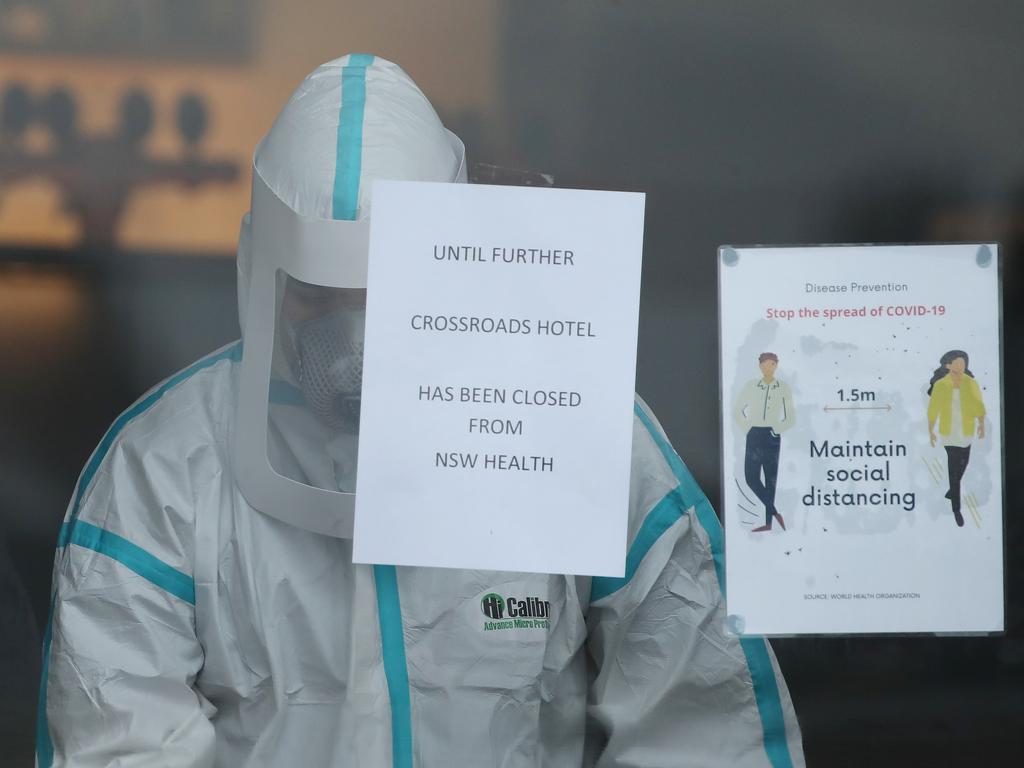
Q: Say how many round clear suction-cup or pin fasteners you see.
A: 3